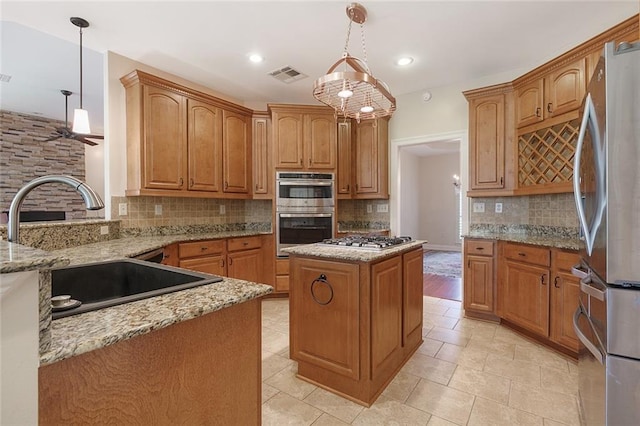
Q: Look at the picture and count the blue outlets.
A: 0